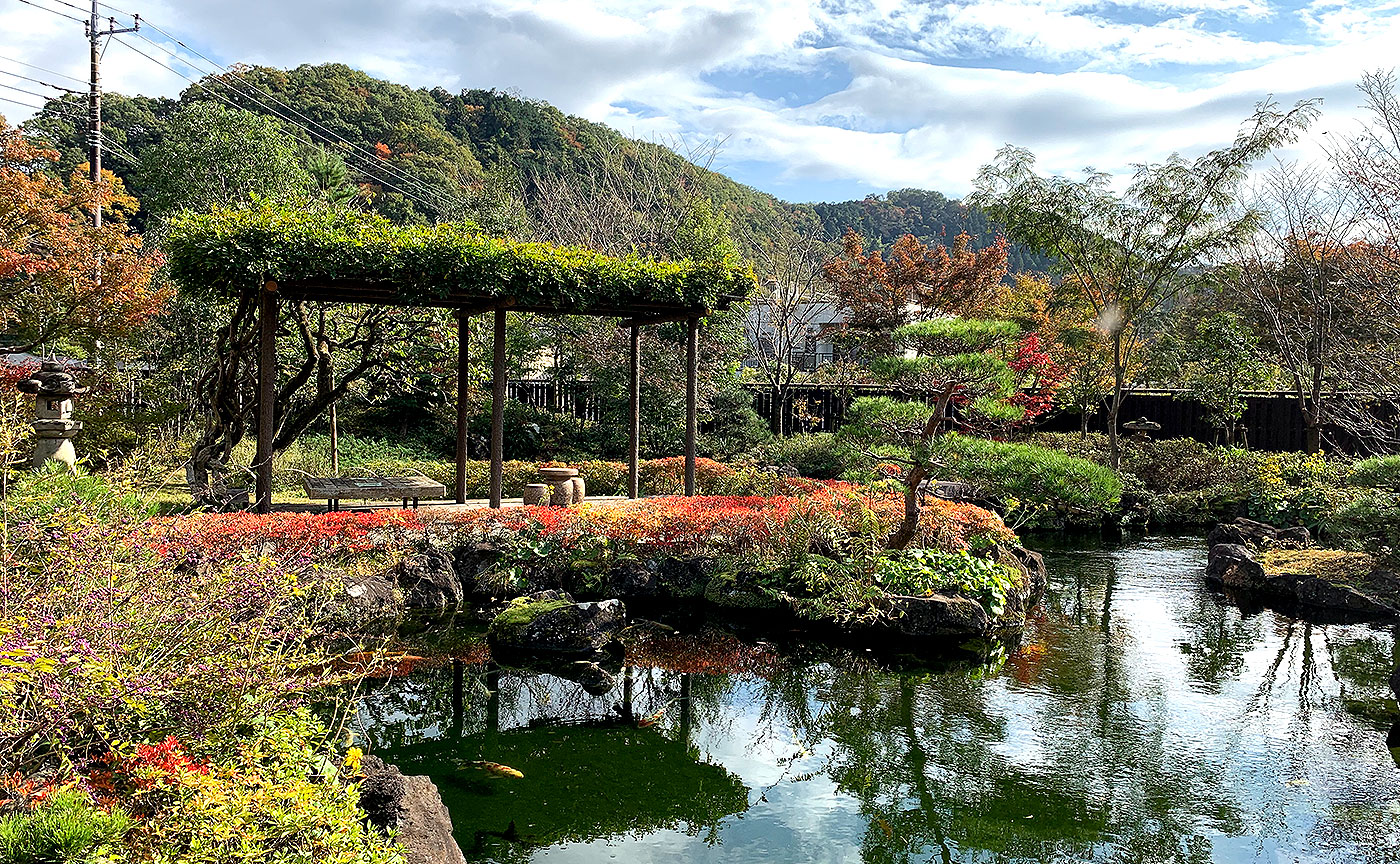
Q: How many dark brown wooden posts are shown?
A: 5